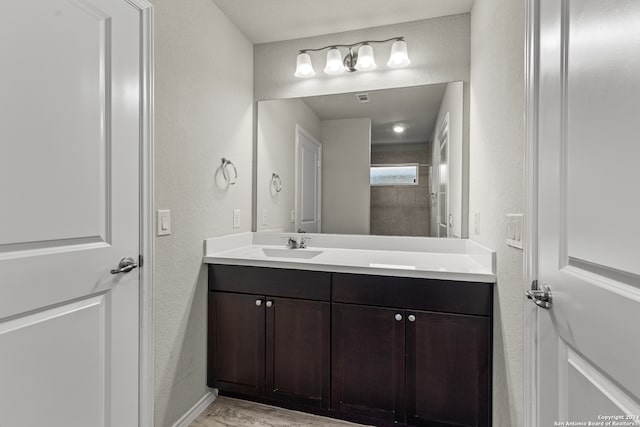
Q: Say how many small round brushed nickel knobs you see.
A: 4